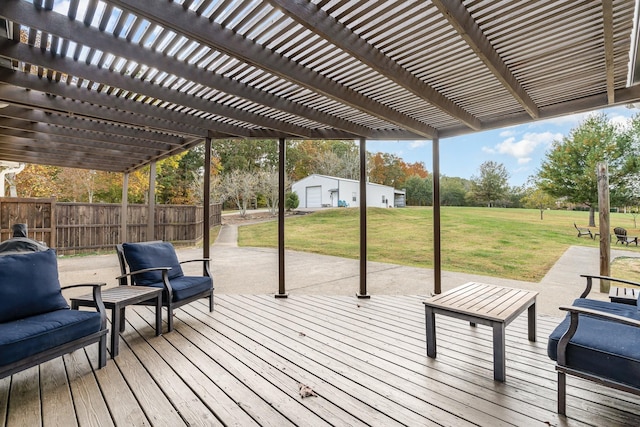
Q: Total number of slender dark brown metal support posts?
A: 4